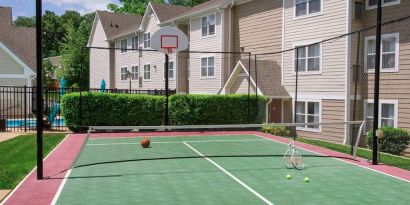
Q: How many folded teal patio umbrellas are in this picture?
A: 2